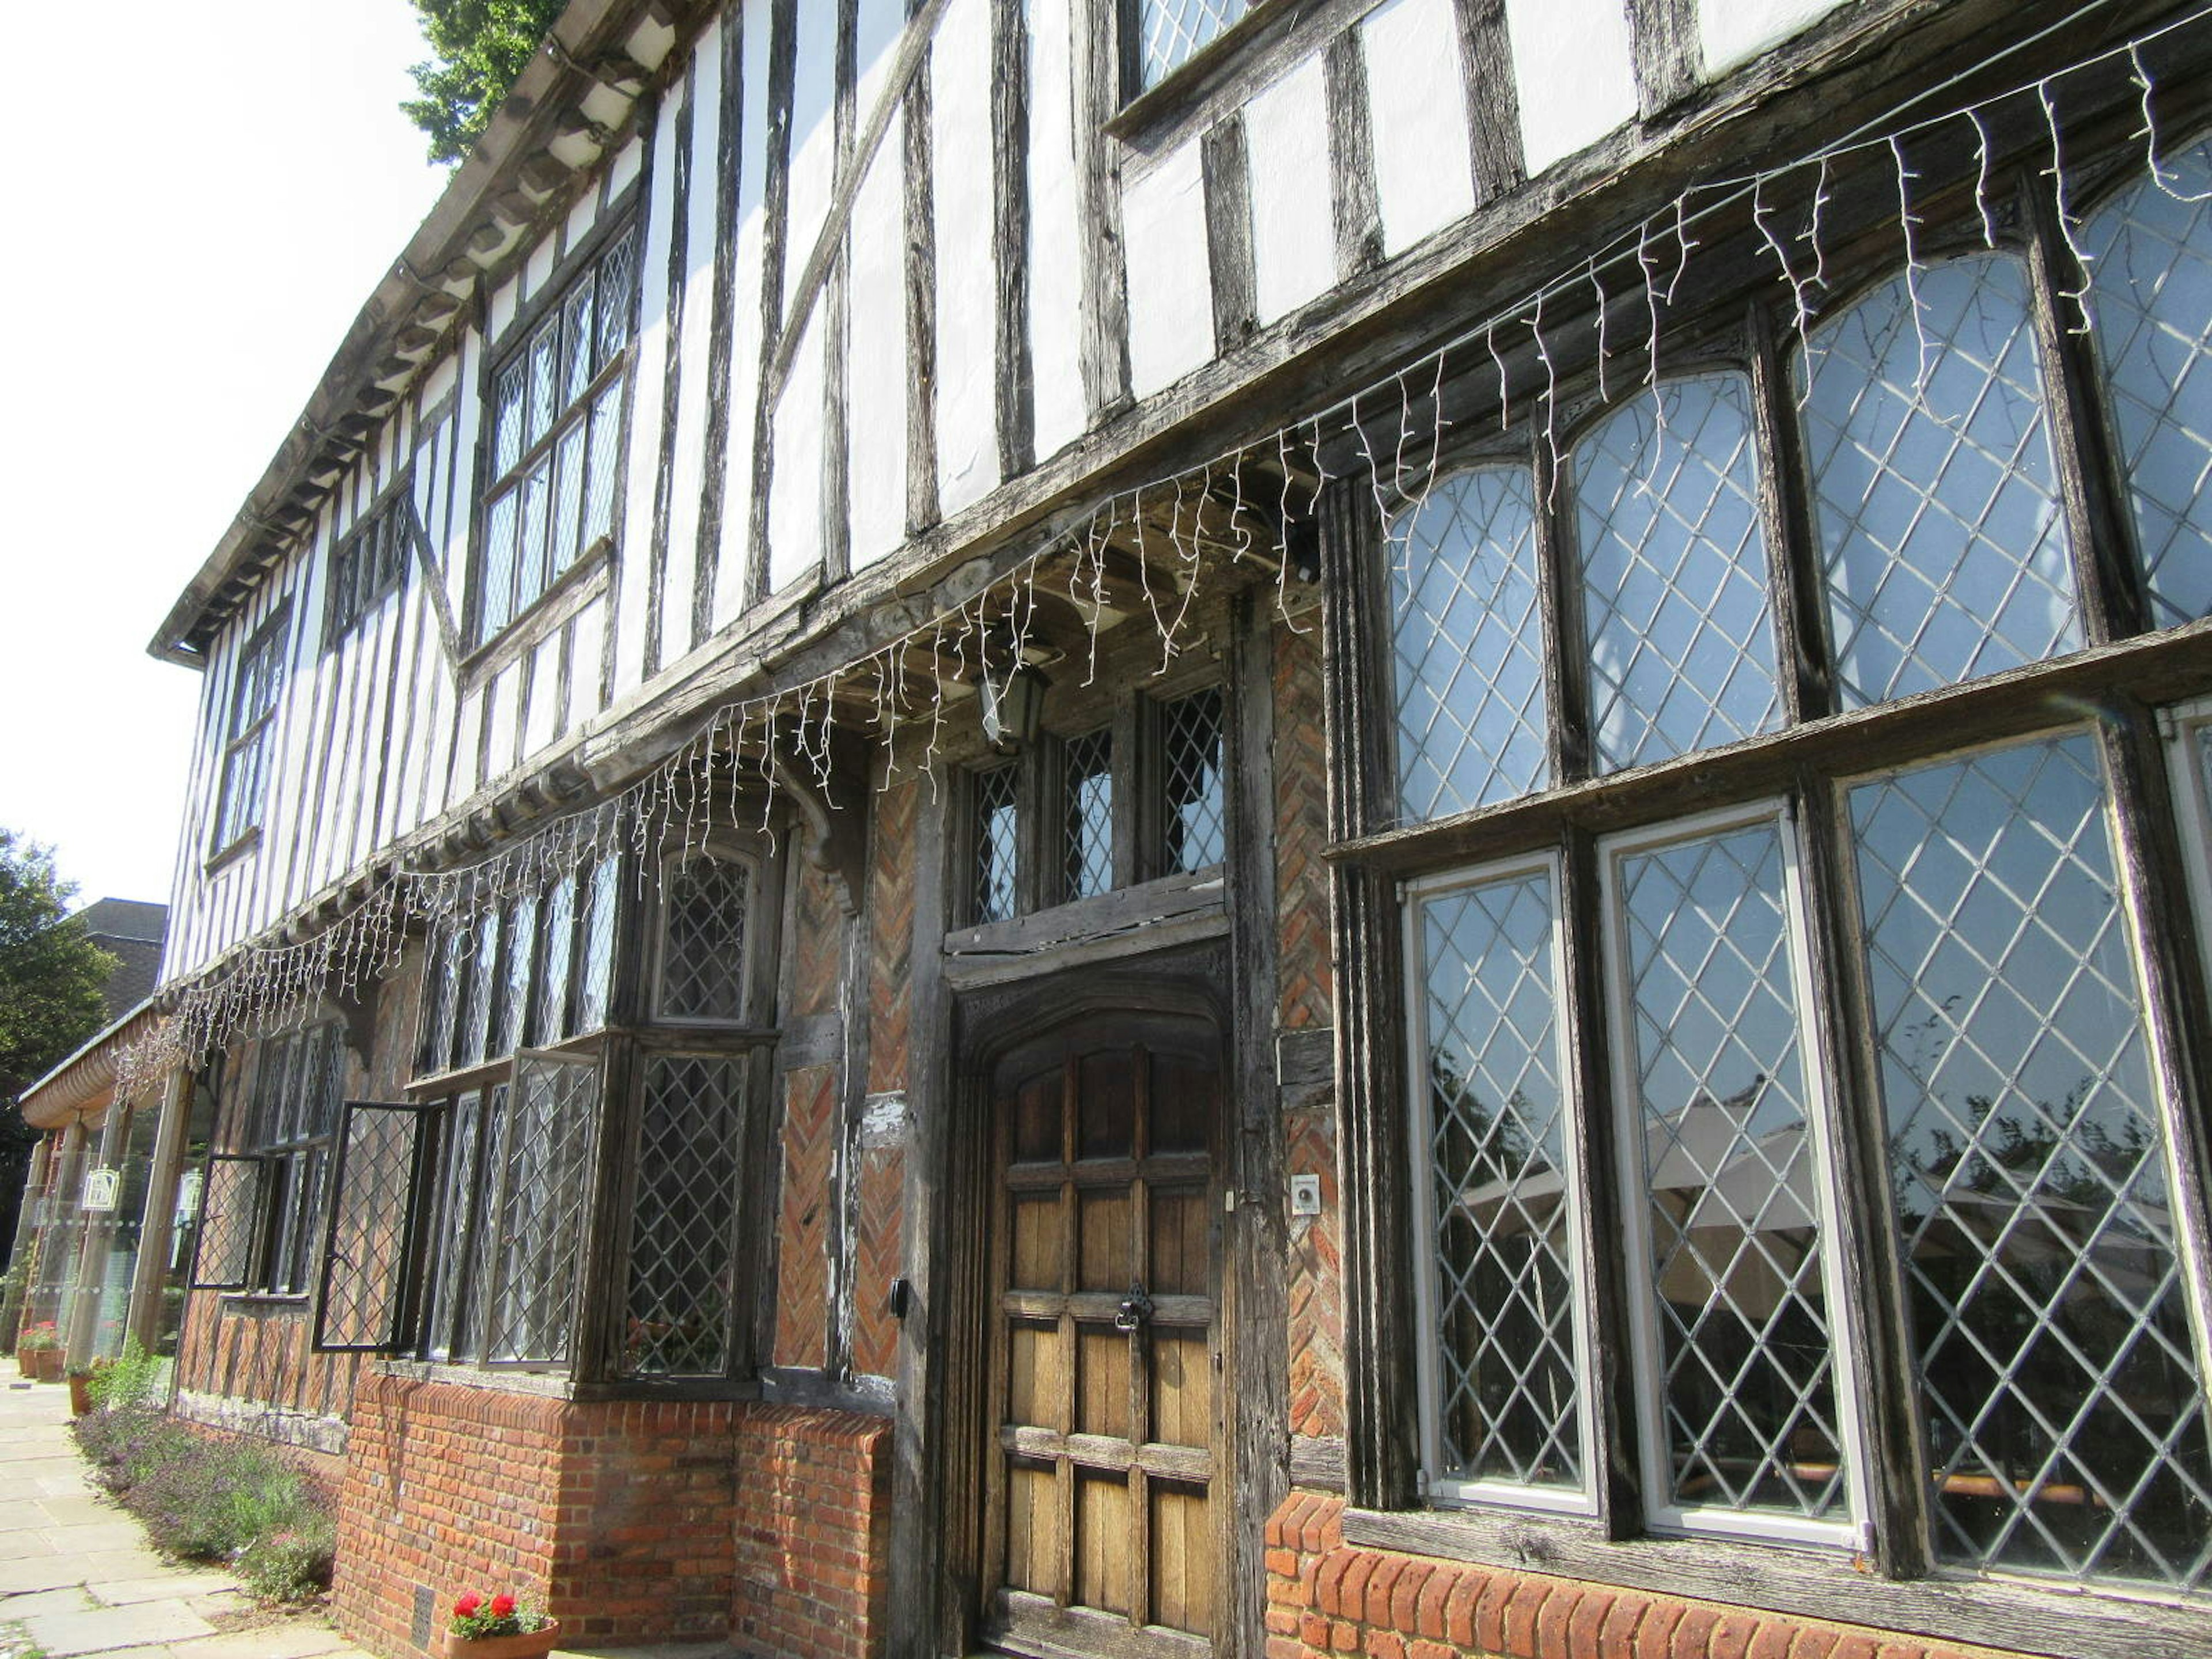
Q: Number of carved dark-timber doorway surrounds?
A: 1